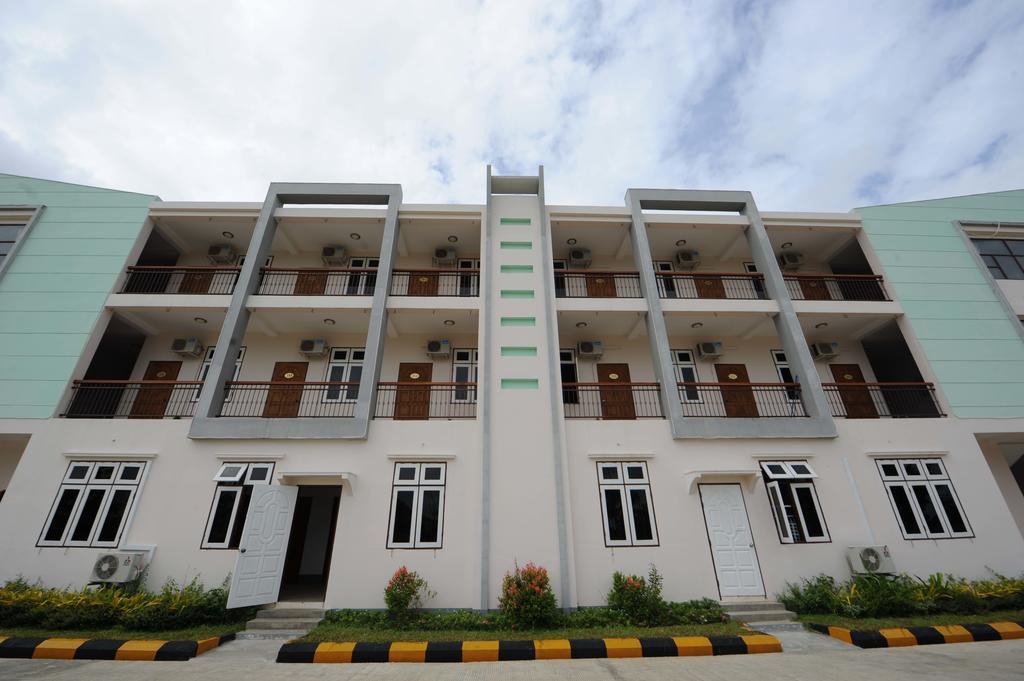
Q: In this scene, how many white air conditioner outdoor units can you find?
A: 14